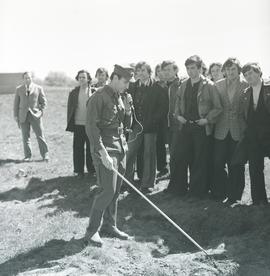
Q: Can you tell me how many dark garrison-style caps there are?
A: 1